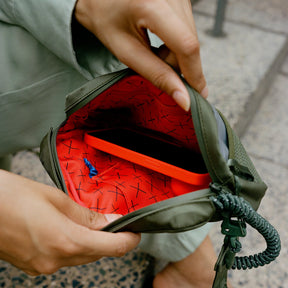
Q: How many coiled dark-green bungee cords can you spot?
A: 1